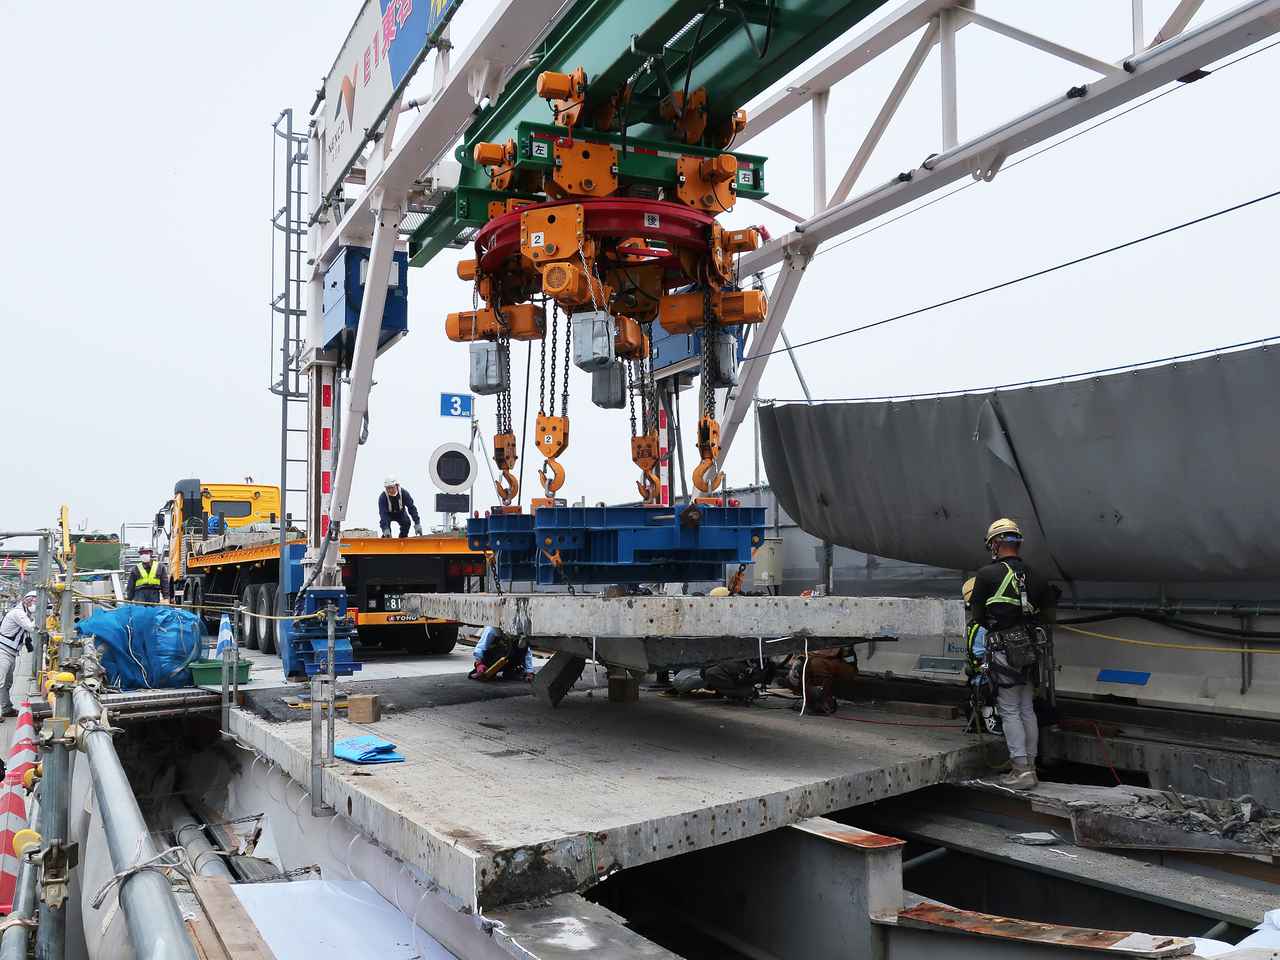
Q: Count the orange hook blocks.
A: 4